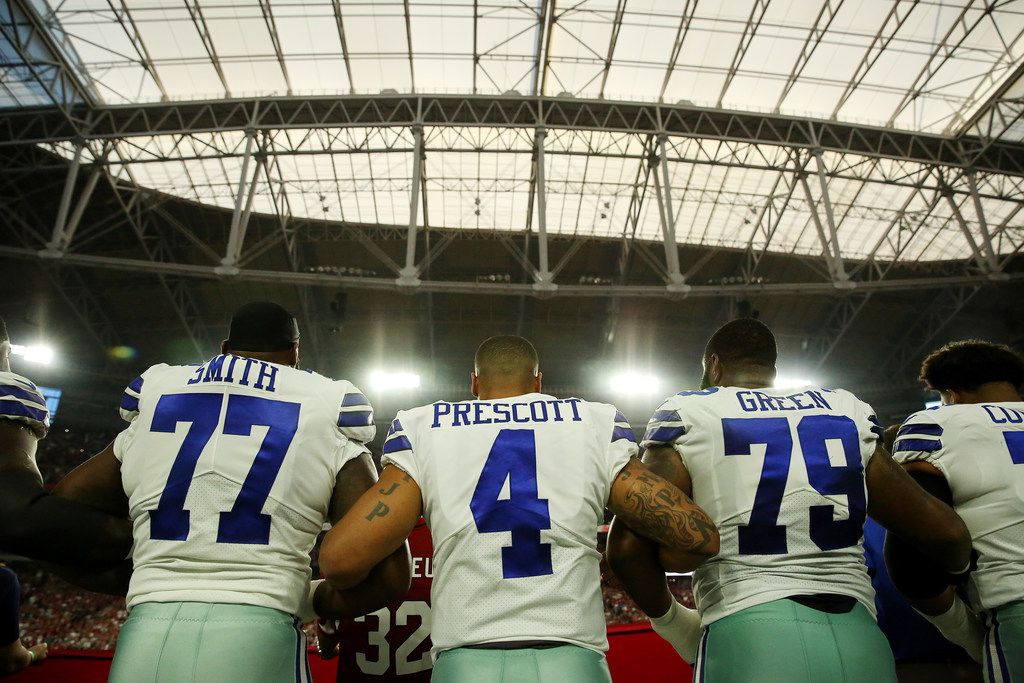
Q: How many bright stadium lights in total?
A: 4